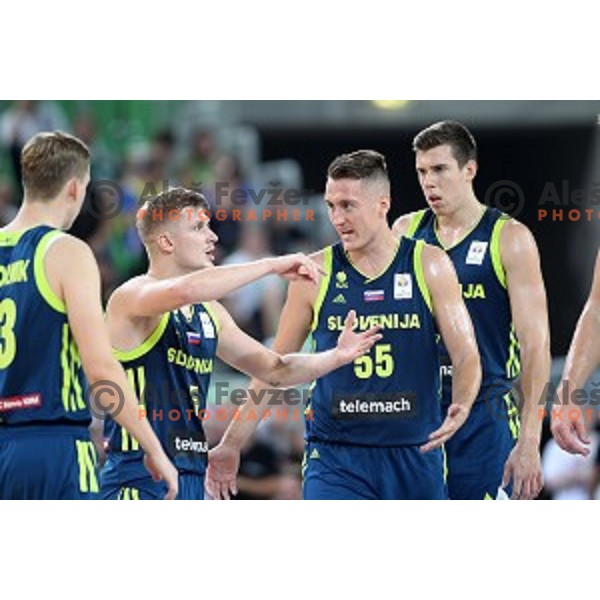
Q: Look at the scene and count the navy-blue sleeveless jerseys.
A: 4